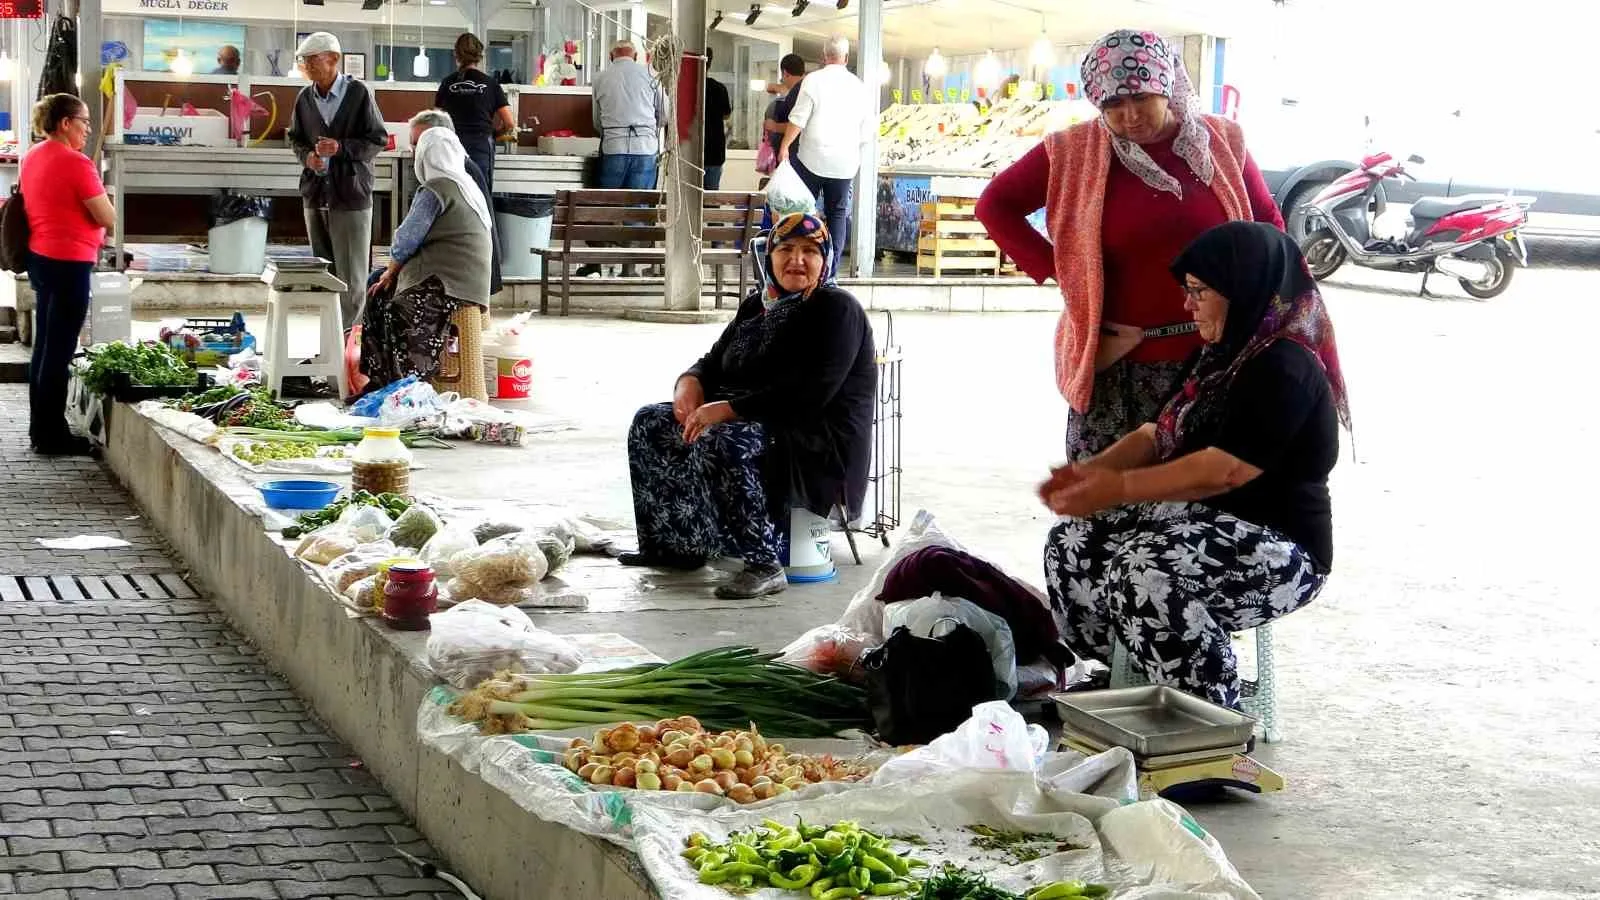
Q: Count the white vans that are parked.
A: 1